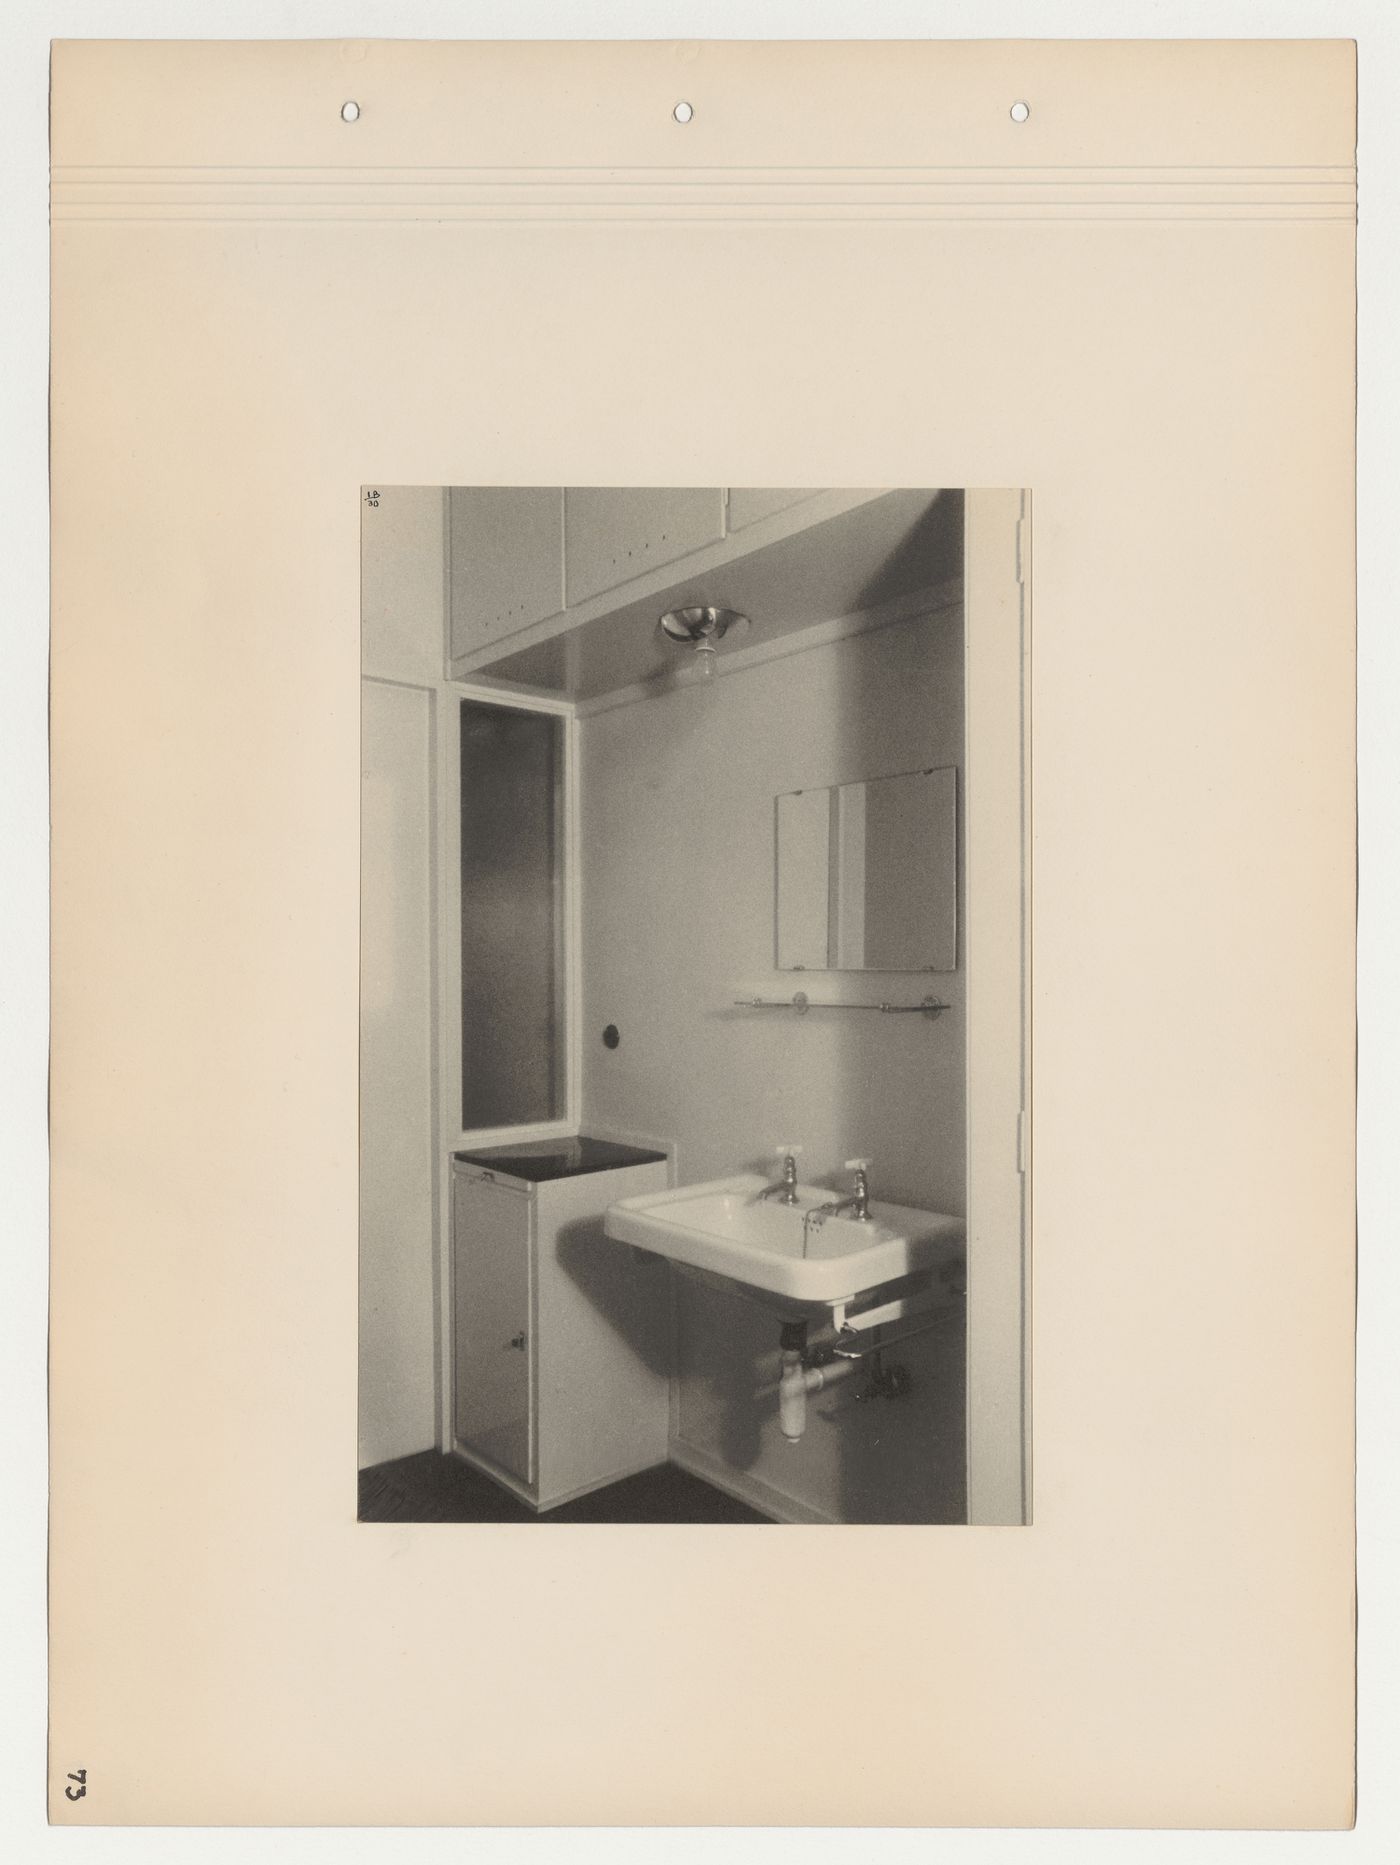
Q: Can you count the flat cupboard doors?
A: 4